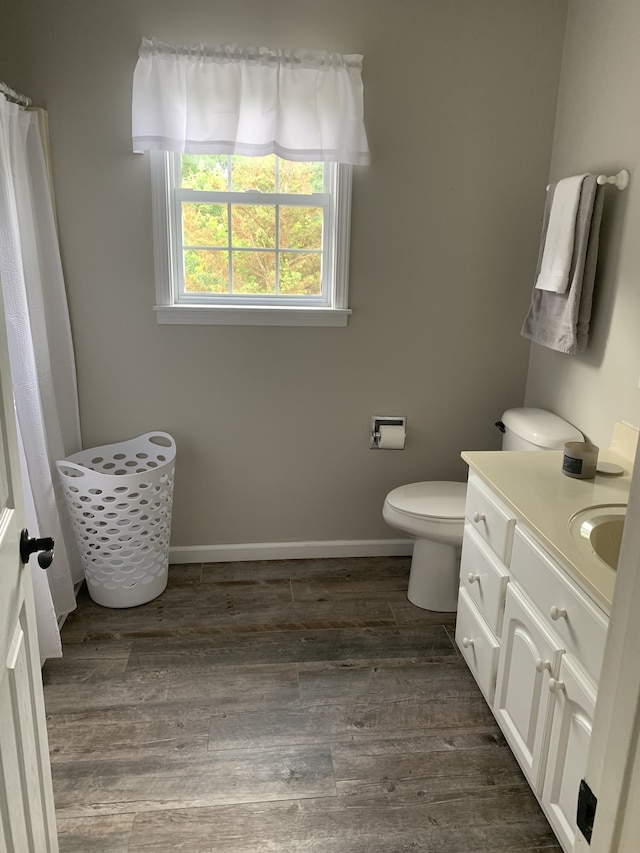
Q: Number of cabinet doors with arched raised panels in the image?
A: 2